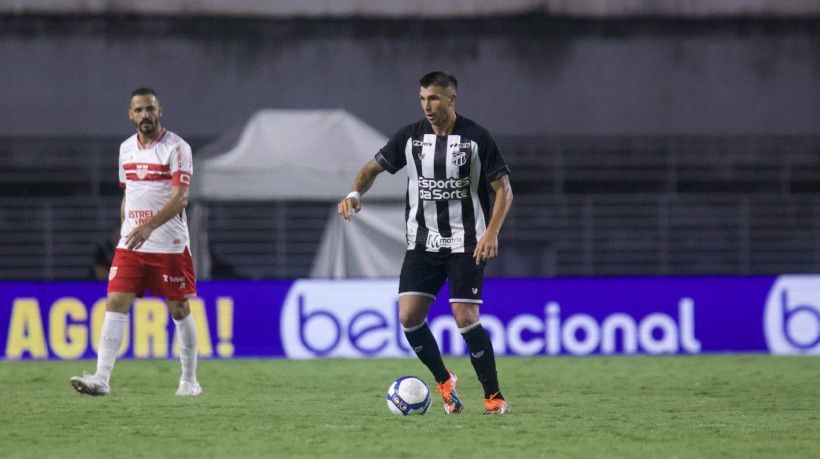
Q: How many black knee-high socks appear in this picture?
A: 2